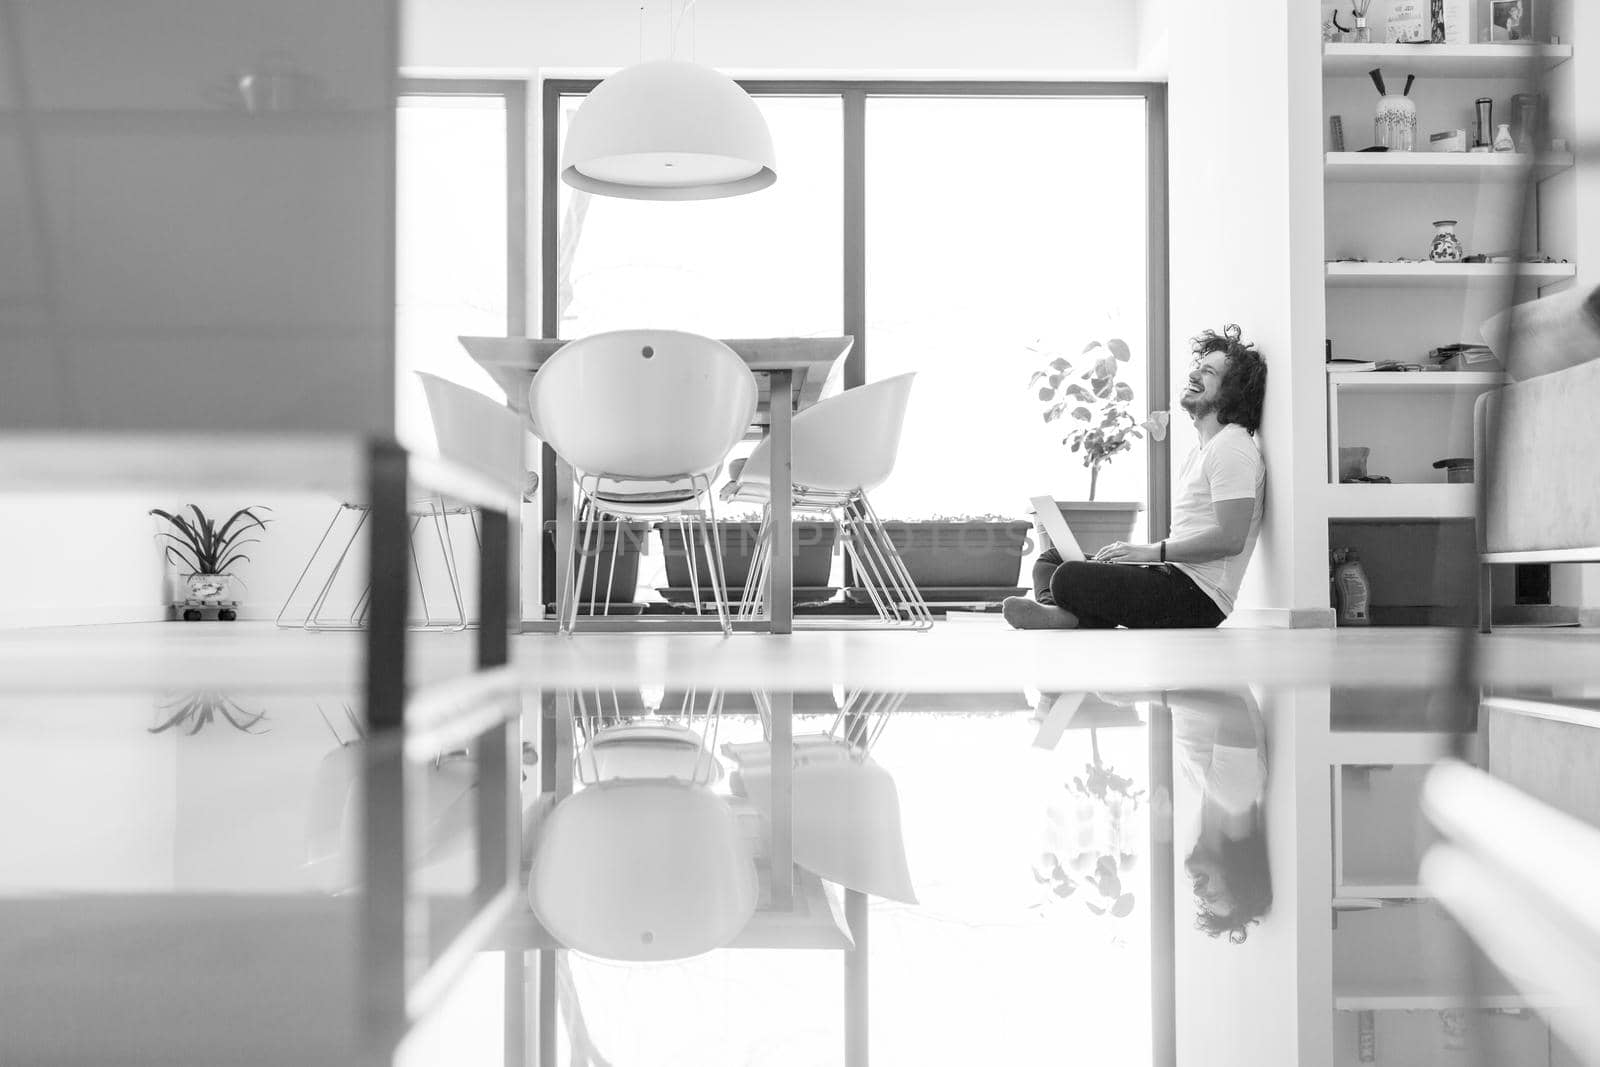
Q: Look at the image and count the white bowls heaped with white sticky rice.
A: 0